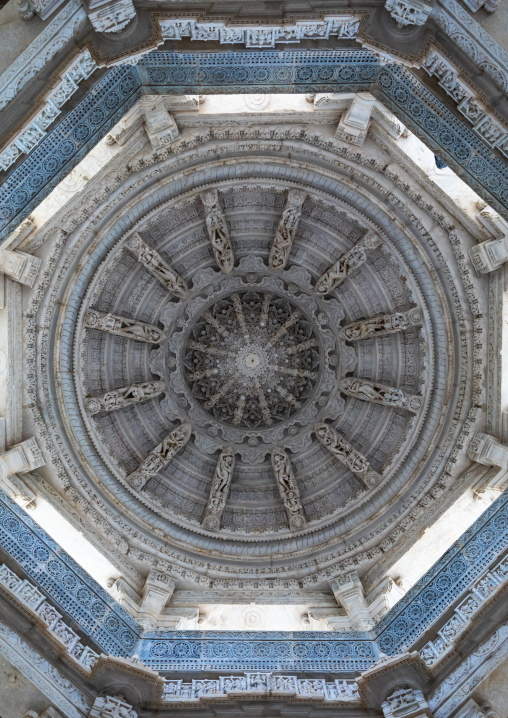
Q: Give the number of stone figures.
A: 12